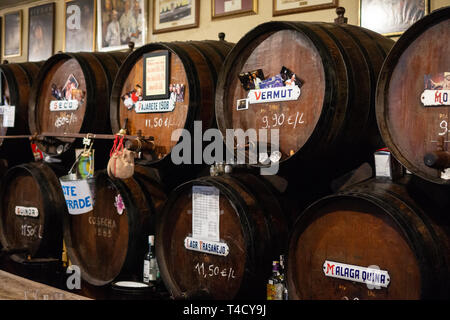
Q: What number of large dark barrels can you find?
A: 9